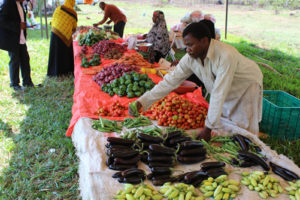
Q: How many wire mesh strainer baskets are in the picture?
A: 0